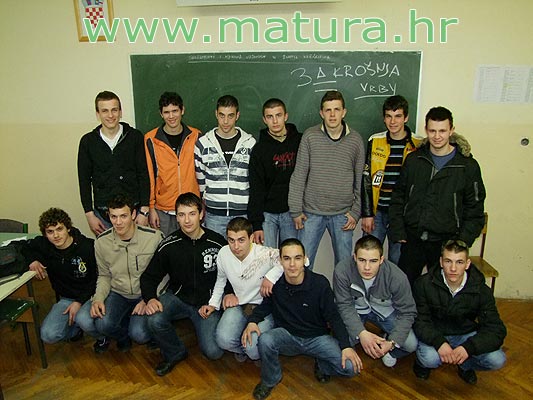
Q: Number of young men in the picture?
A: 14